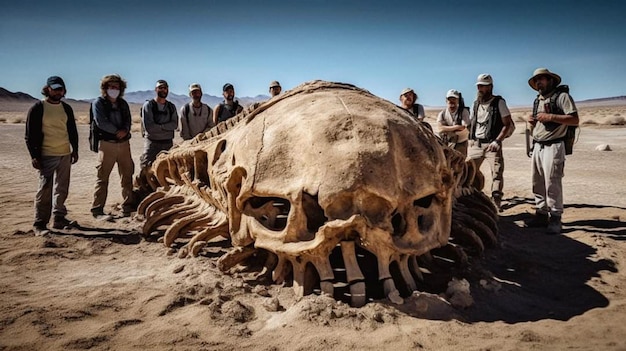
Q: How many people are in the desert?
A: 10